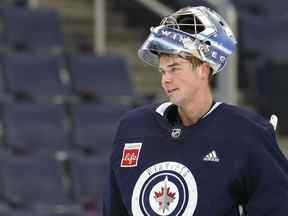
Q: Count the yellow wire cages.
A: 0